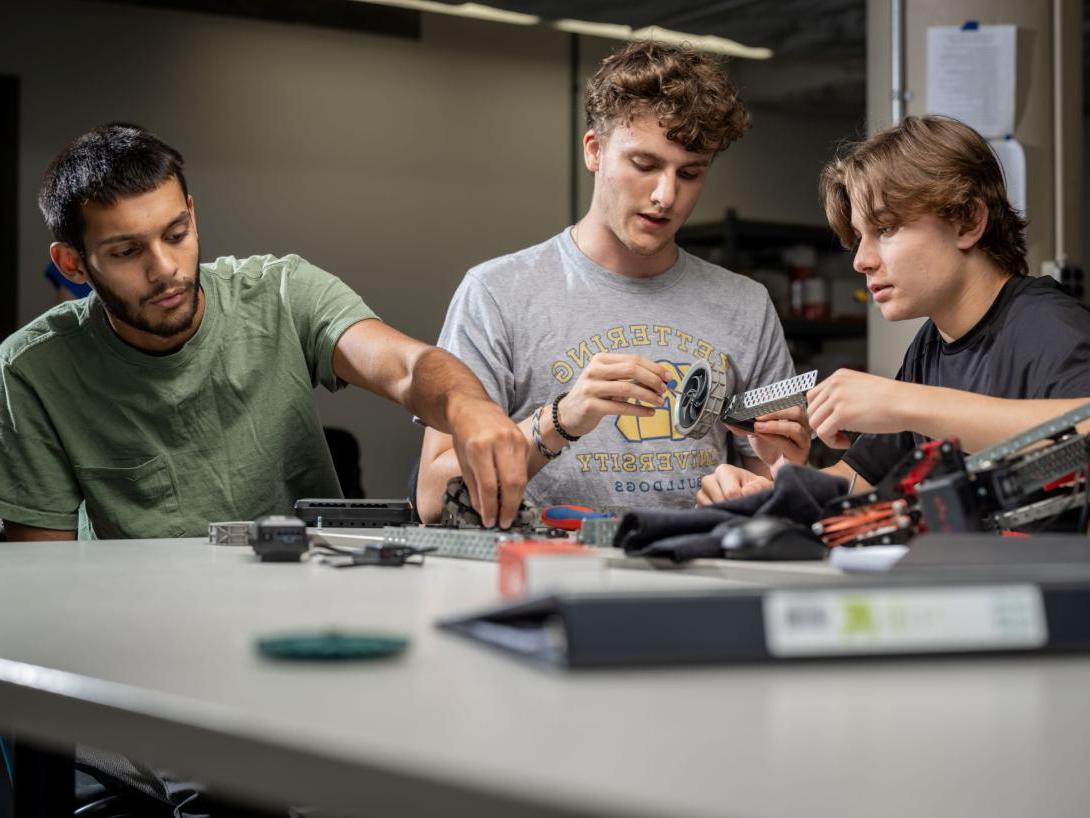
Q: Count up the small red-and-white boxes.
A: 1